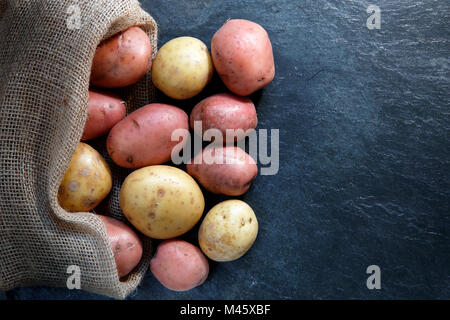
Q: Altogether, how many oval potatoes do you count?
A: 12